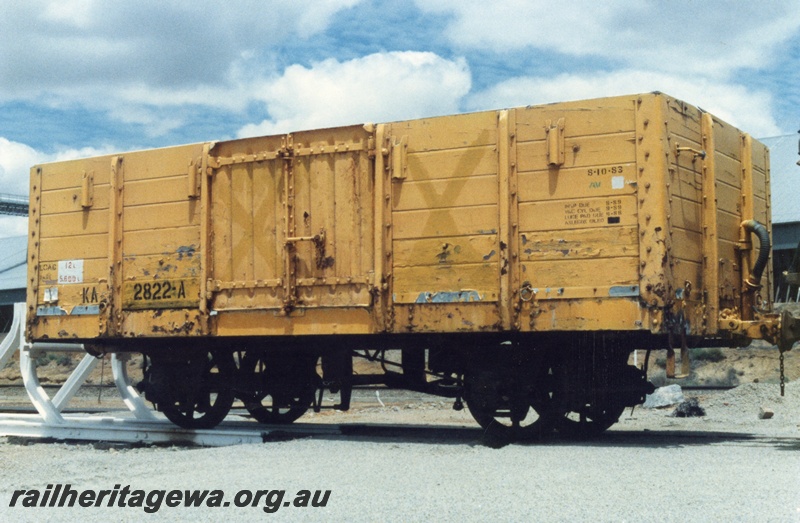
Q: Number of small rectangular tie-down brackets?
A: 4